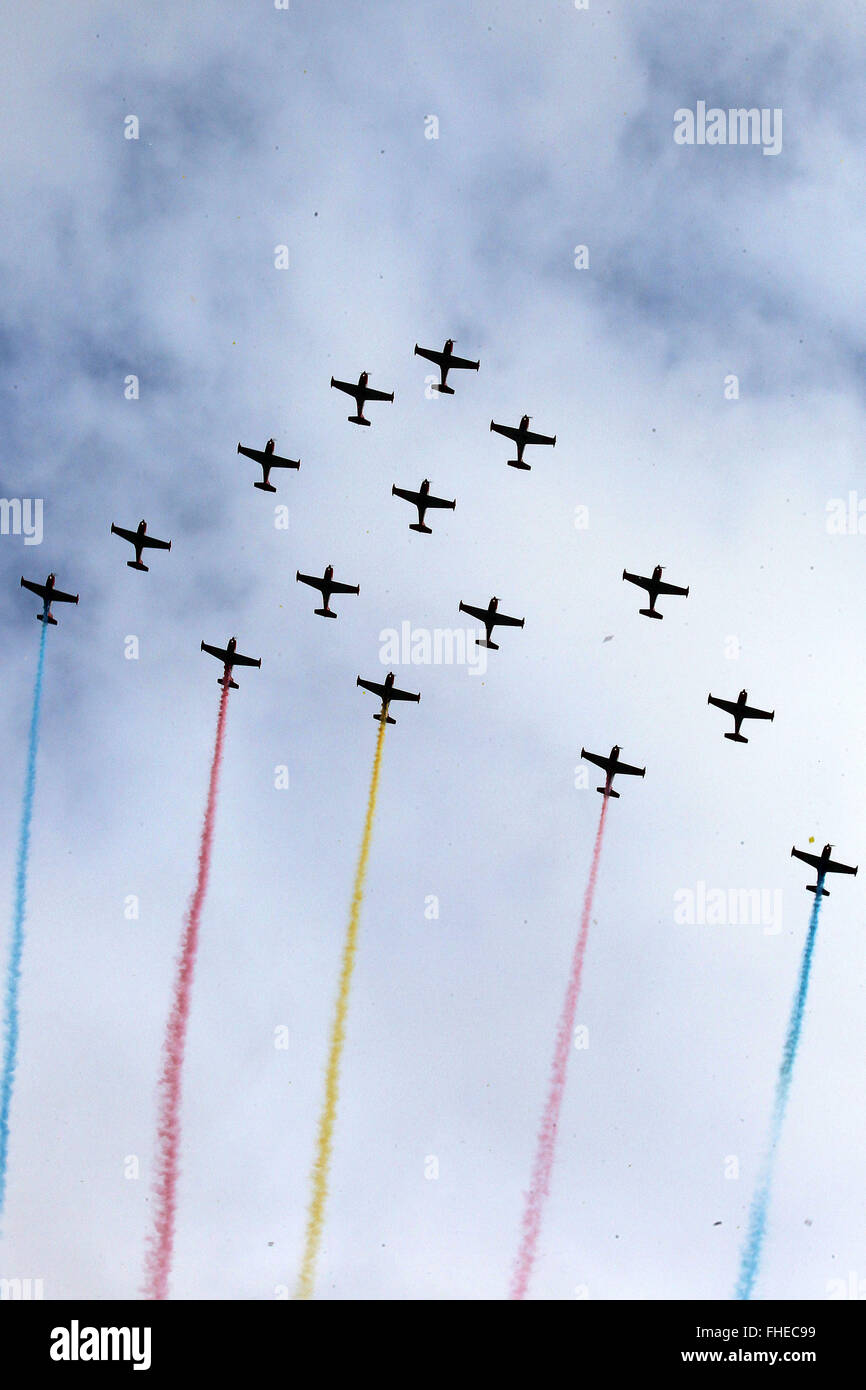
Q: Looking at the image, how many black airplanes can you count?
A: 15